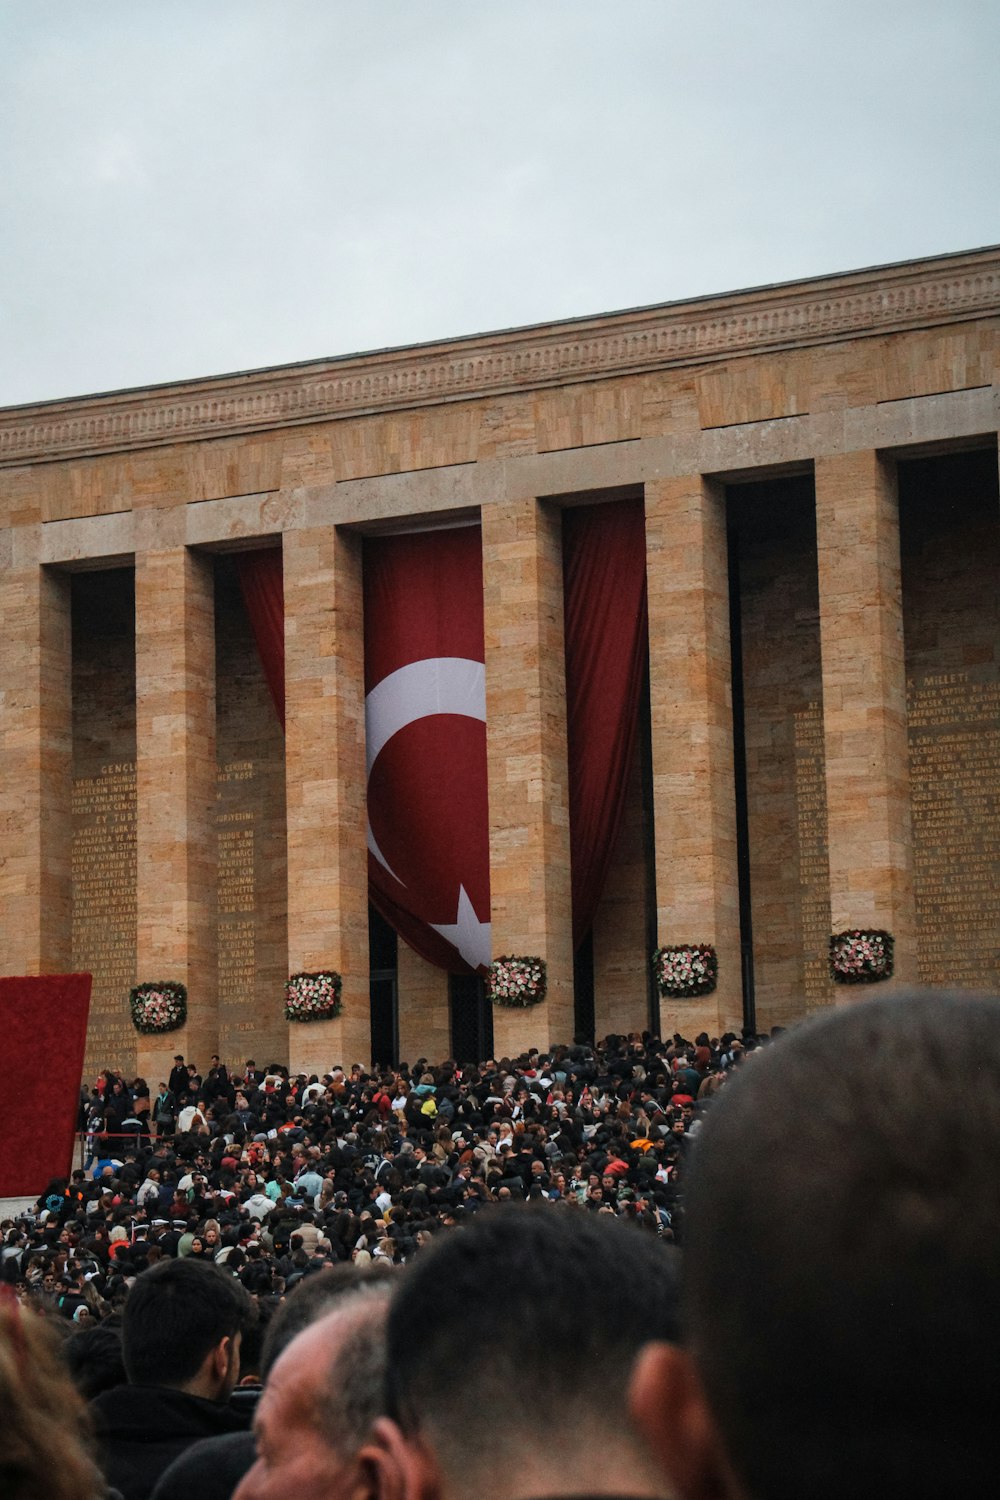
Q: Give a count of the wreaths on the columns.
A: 5